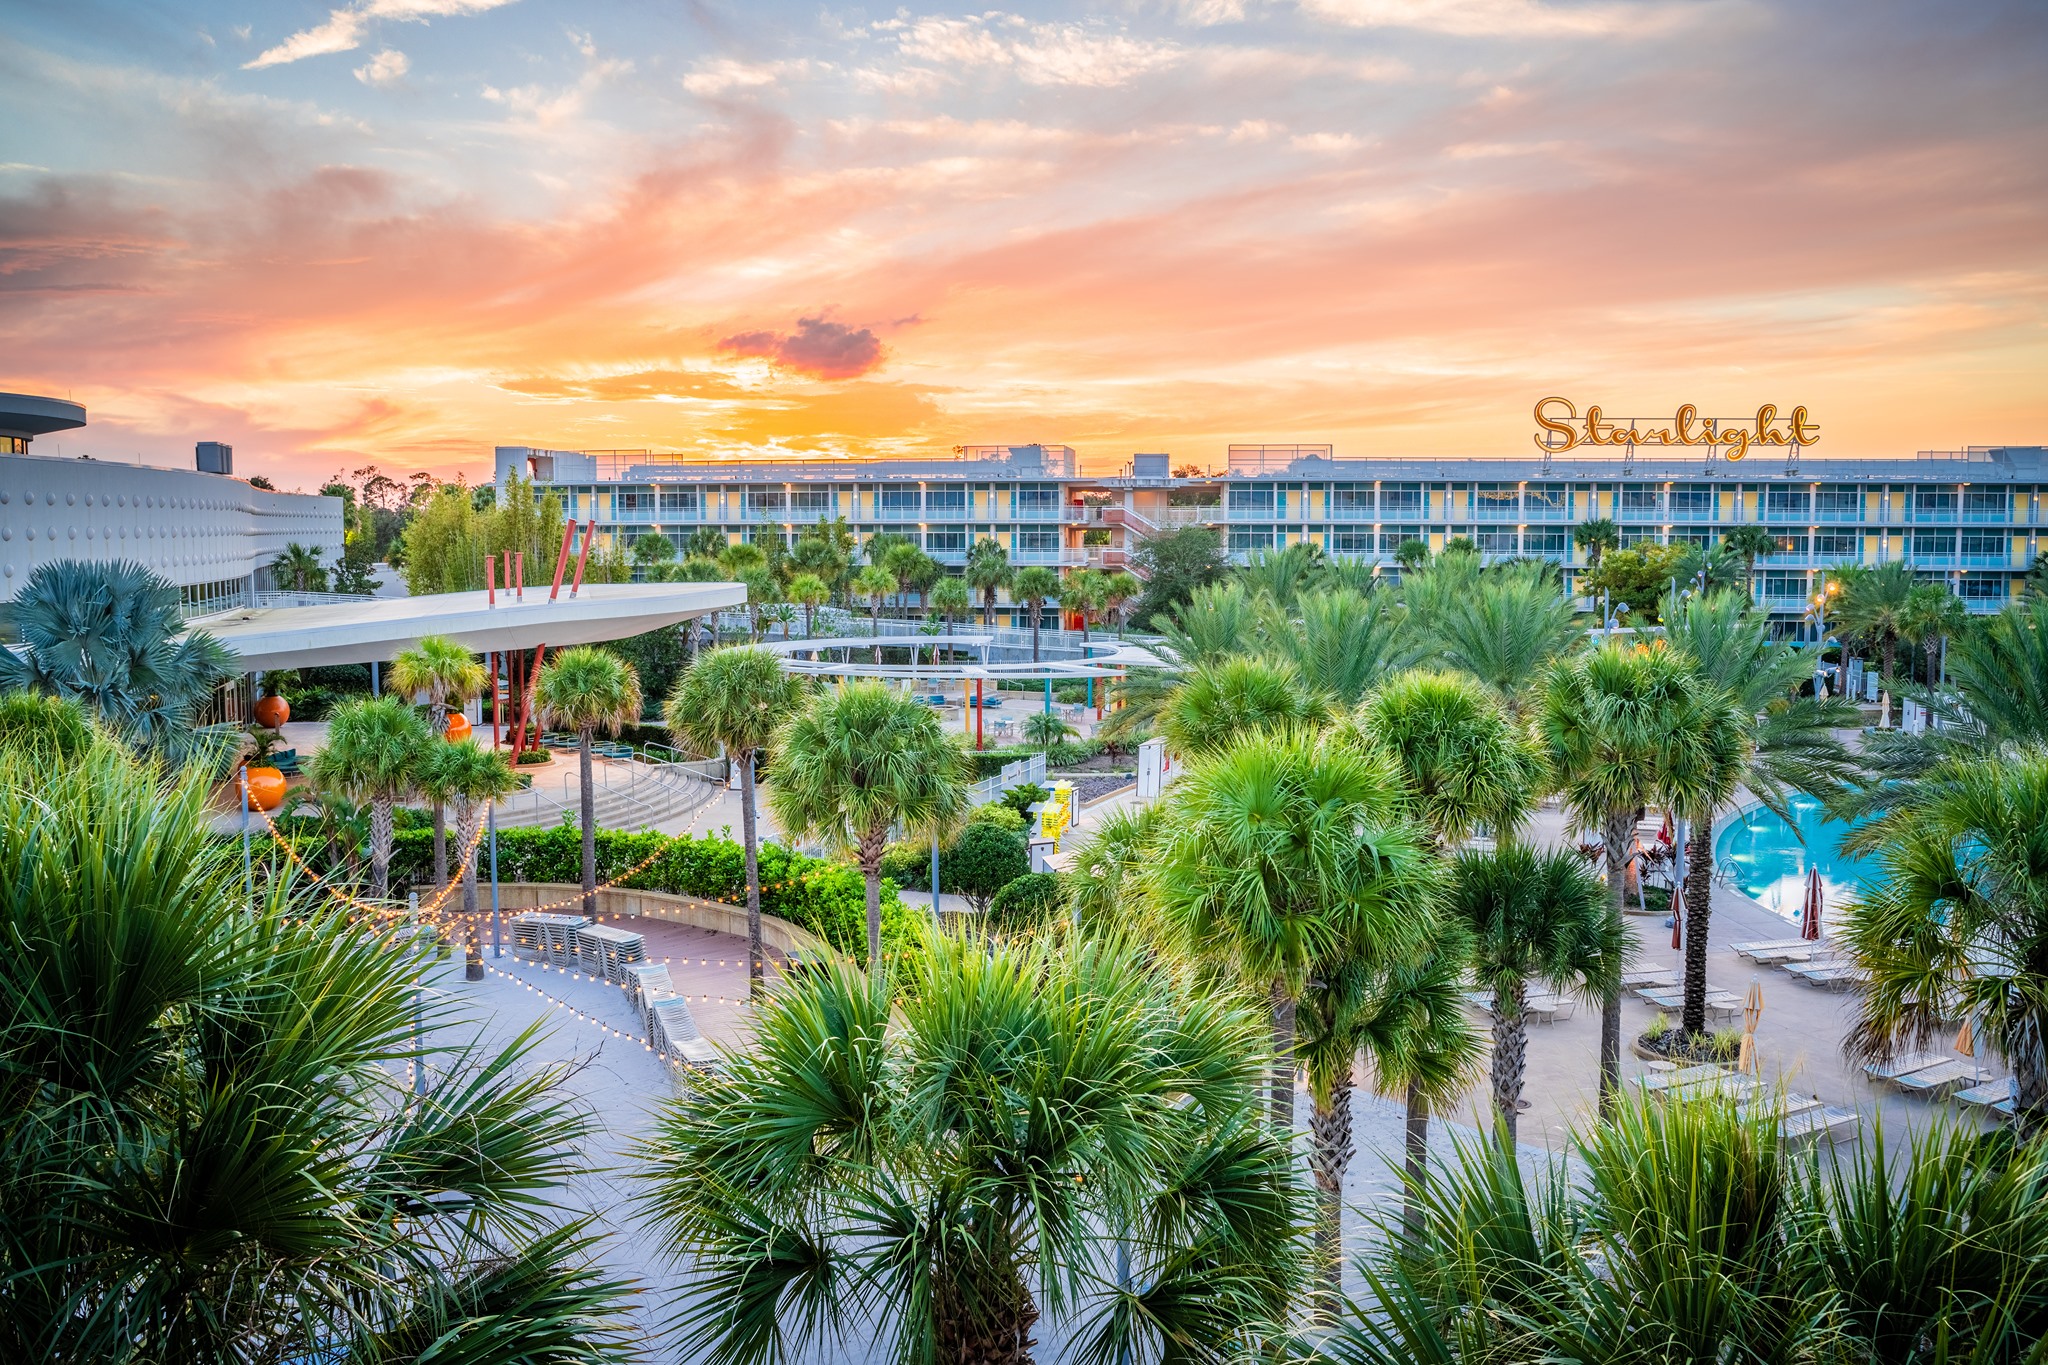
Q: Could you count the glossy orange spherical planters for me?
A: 3